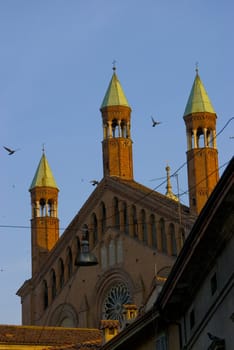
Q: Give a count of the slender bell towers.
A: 3